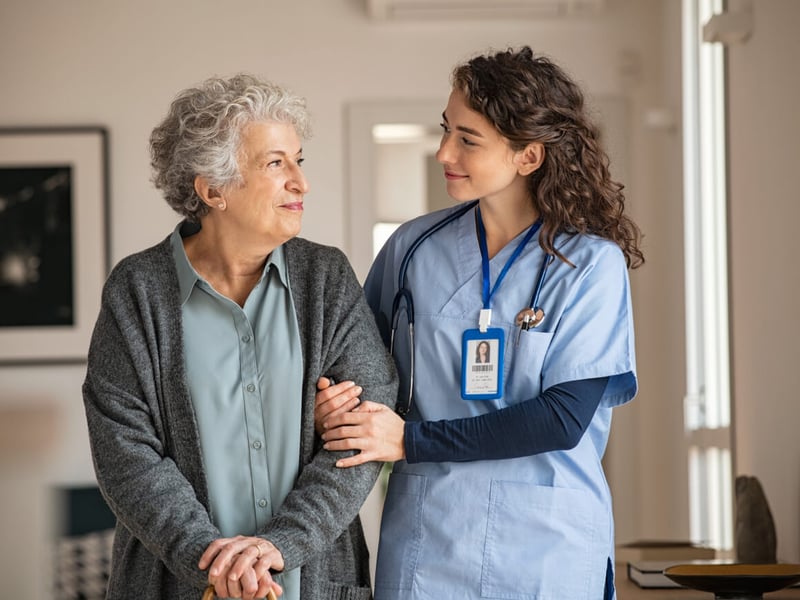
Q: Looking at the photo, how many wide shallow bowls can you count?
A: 1